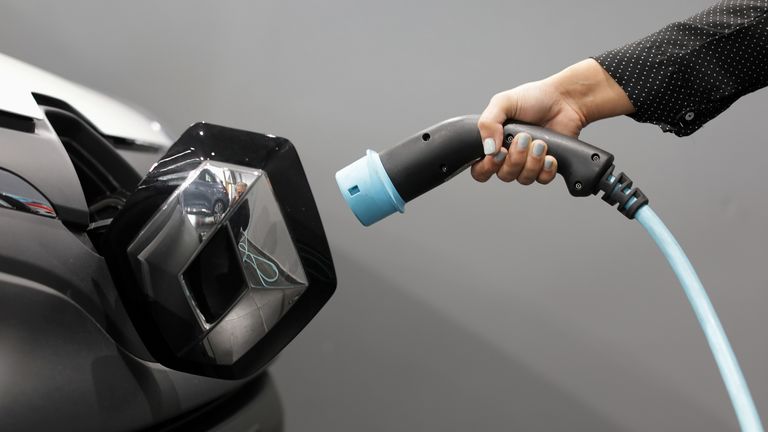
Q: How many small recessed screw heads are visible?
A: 5